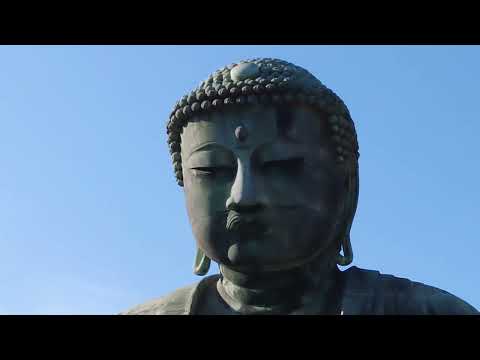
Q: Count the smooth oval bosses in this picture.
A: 2